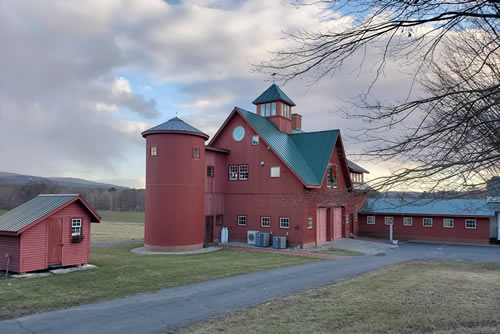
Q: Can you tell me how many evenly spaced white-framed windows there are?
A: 6